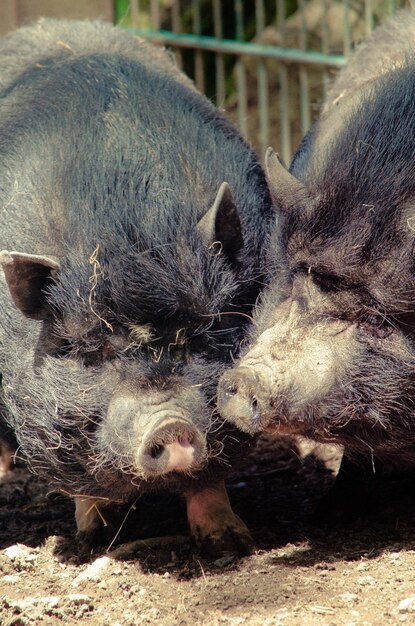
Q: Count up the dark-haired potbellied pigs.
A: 2